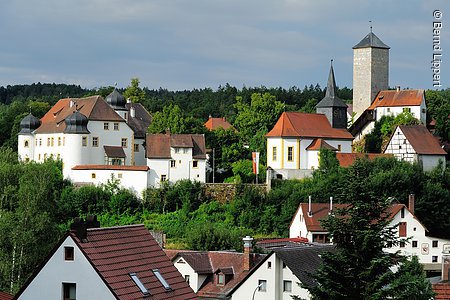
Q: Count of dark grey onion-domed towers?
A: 3